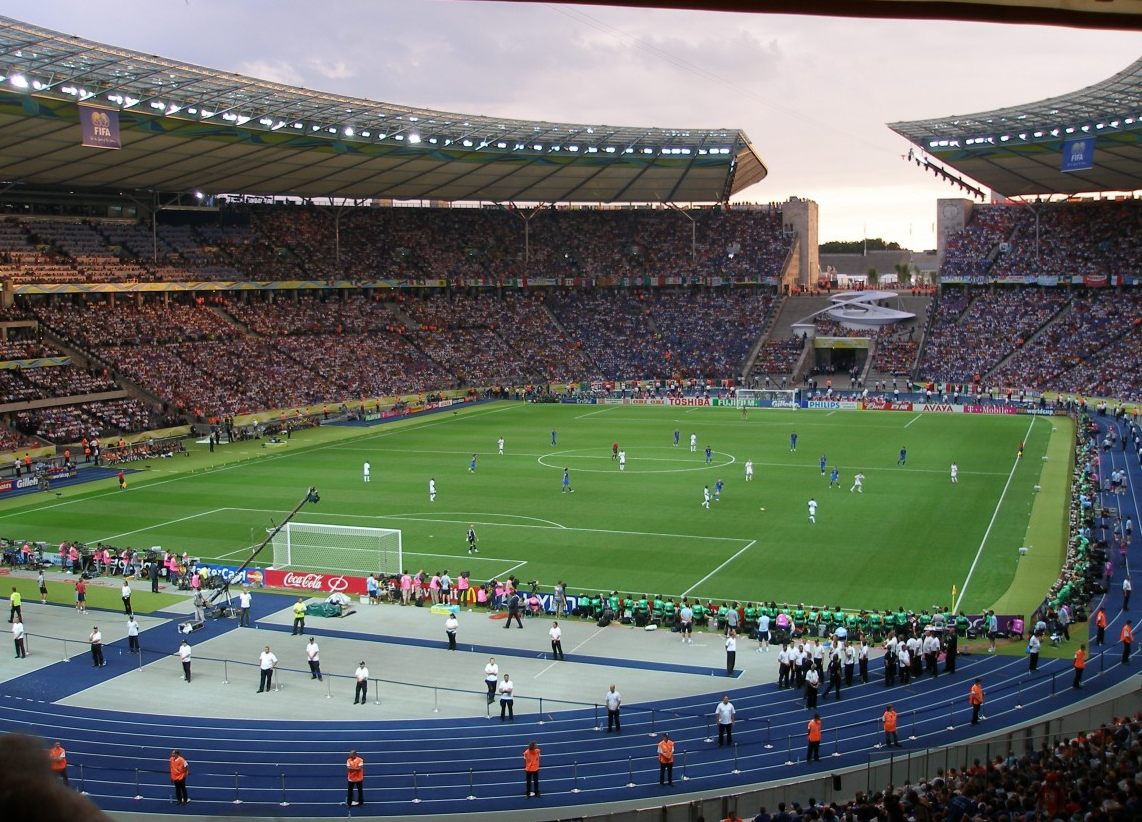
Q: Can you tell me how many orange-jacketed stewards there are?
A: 11